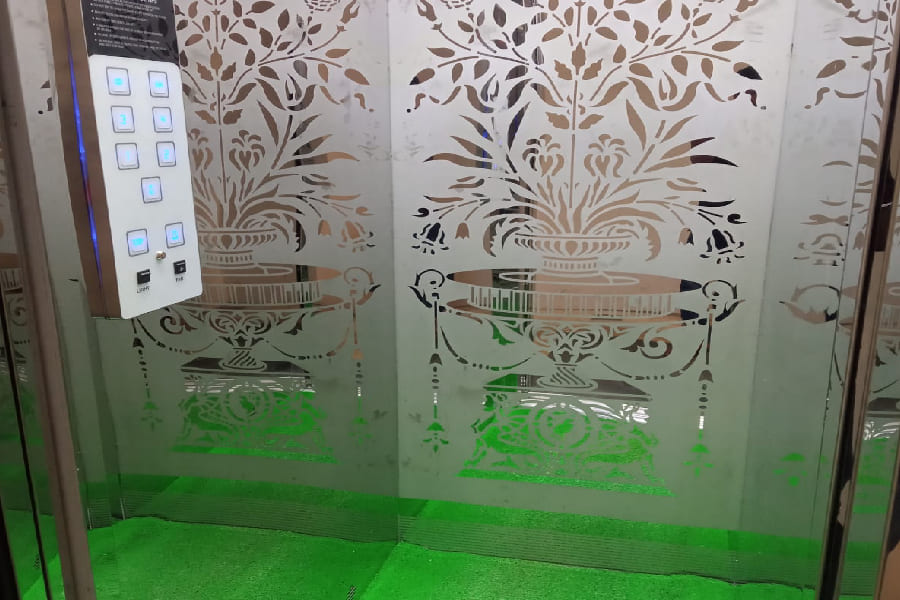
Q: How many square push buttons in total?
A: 9